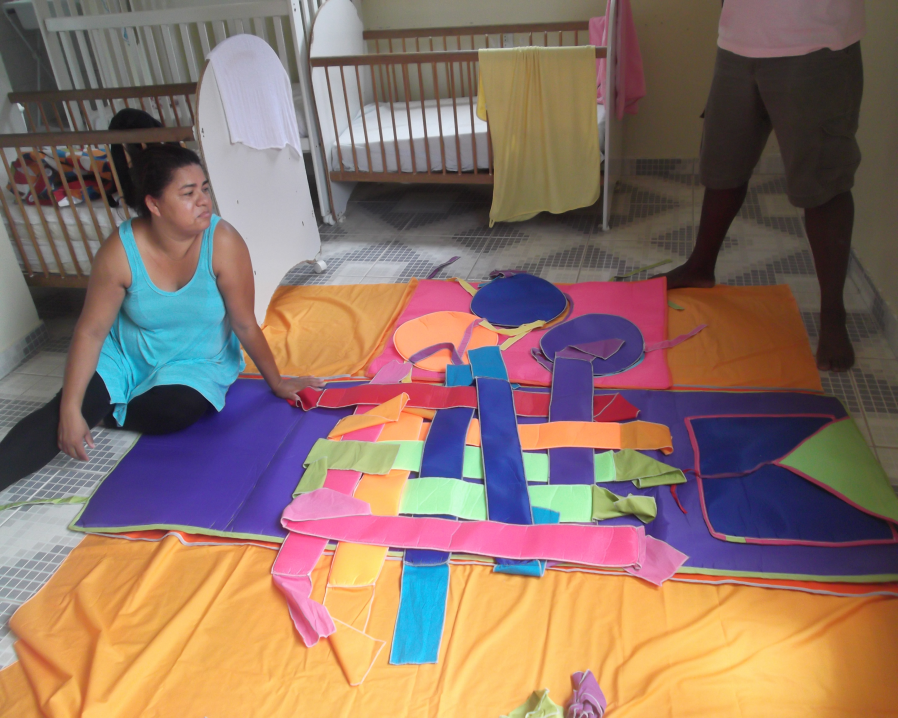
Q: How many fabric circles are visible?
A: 3